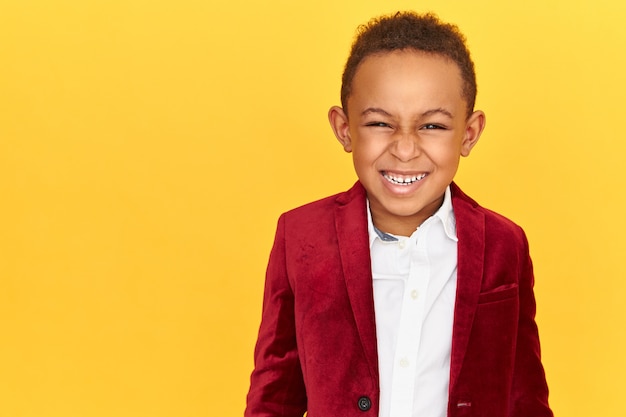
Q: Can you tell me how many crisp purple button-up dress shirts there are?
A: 0